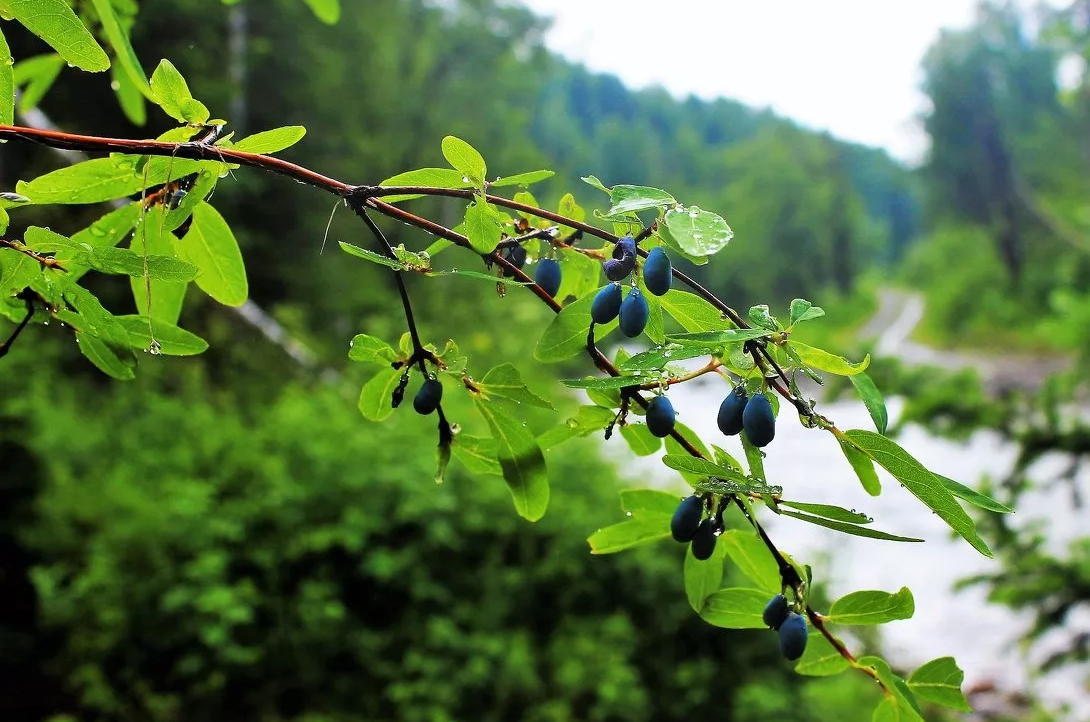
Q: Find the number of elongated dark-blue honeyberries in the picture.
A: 14